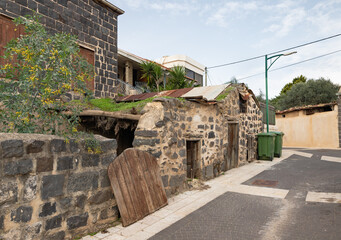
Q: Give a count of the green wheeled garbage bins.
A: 2